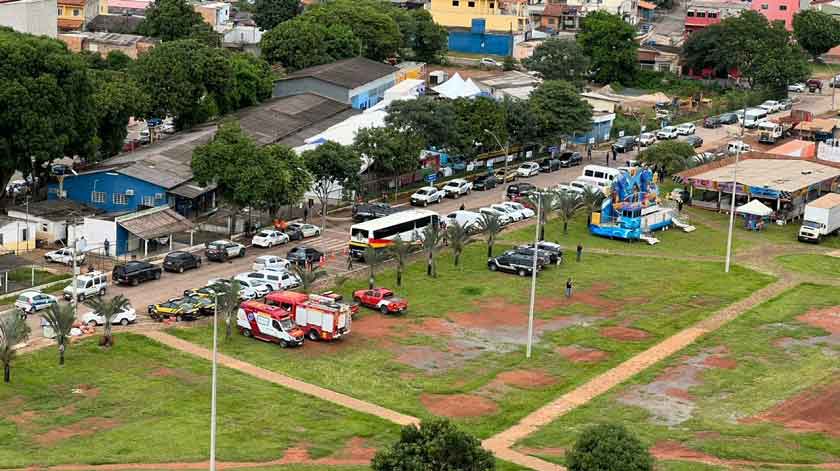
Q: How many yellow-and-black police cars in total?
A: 3